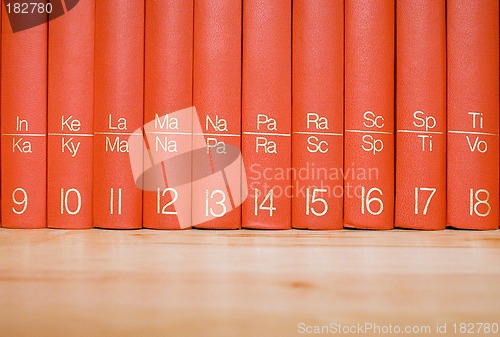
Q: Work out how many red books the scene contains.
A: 10